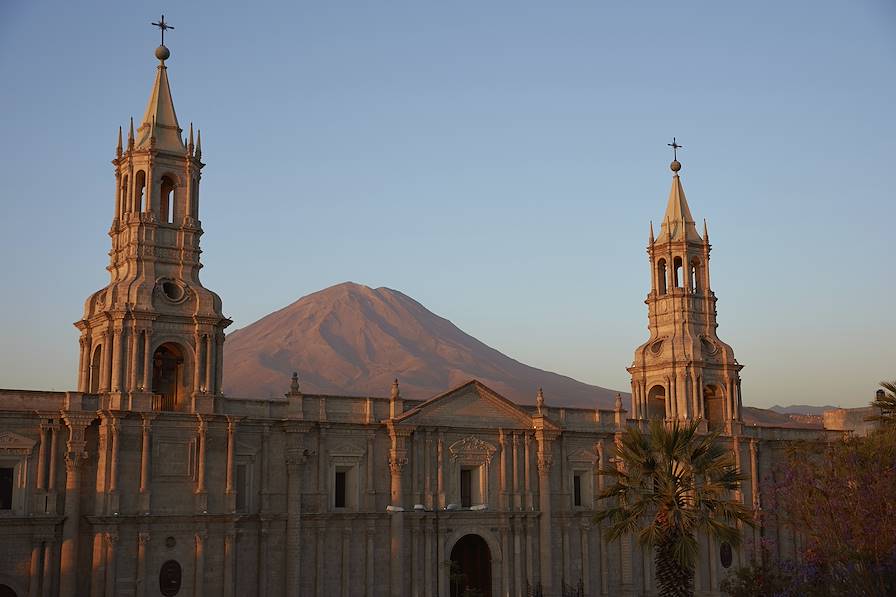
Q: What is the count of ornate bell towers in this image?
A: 2